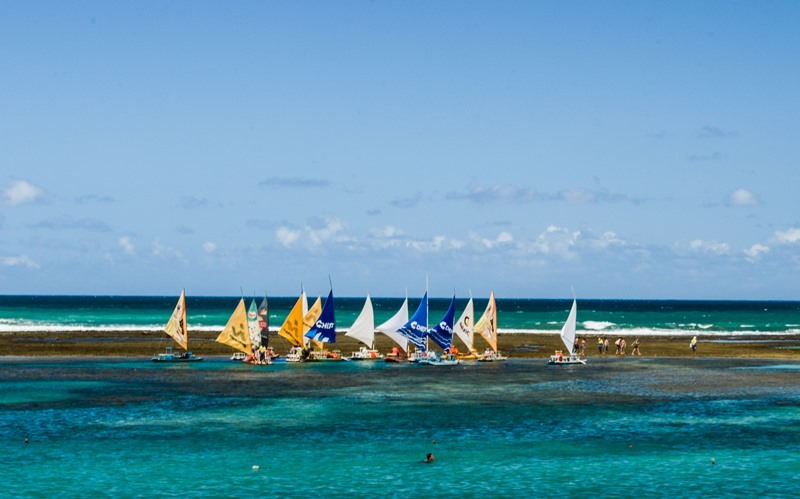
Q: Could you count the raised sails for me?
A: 15